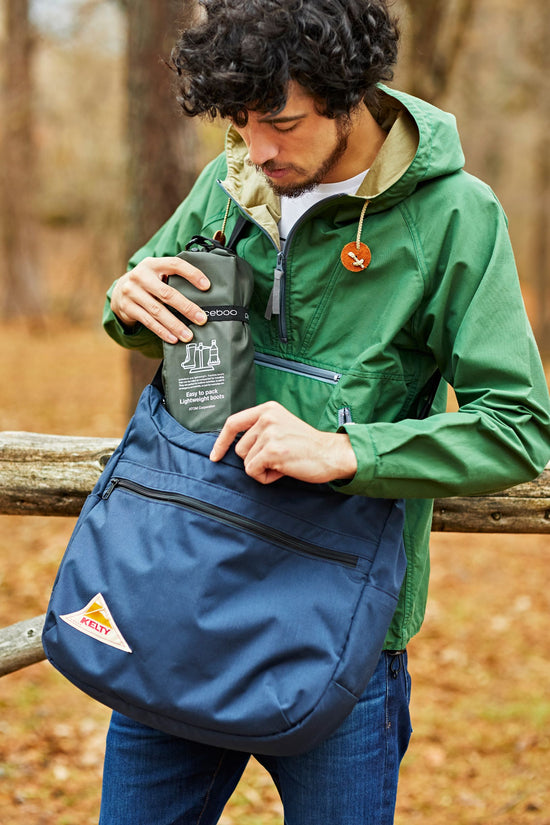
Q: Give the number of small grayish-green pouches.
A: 1